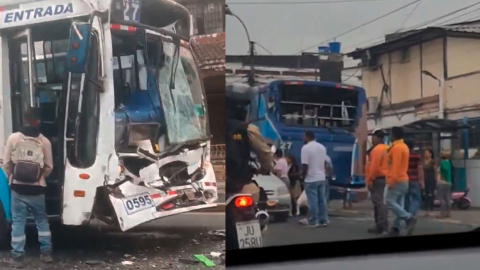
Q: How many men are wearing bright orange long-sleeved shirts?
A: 2